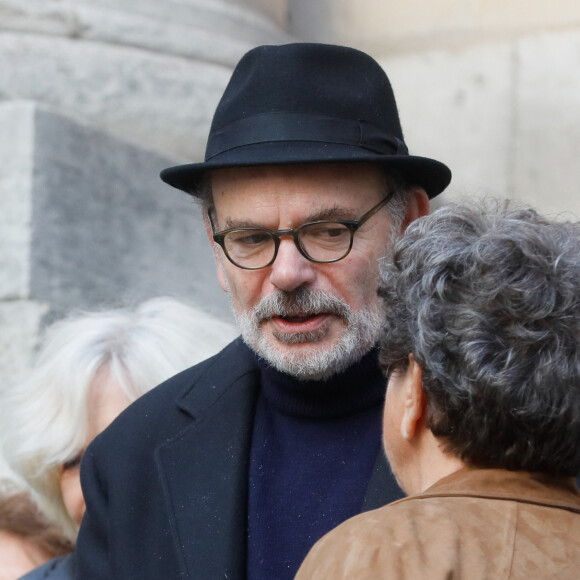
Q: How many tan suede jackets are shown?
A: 1